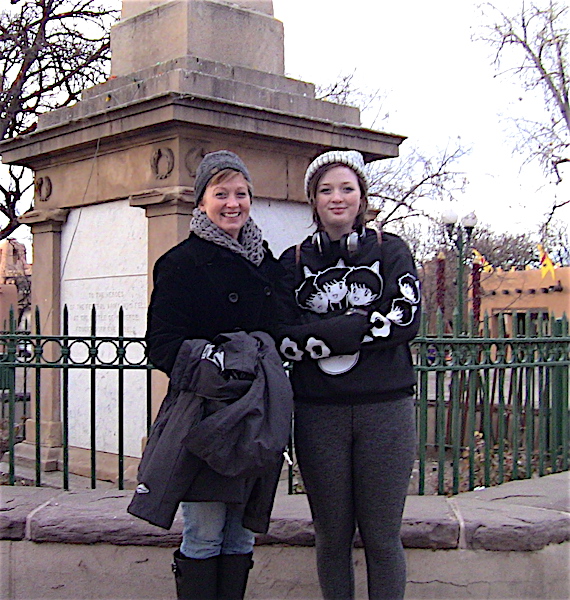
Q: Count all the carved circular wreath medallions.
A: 3